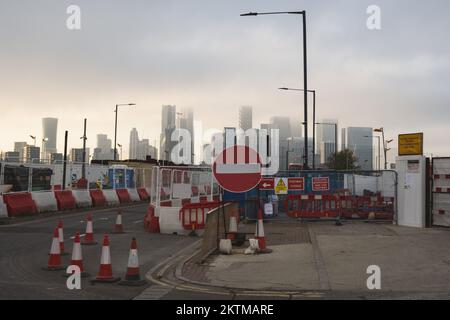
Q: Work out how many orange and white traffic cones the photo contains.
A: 9